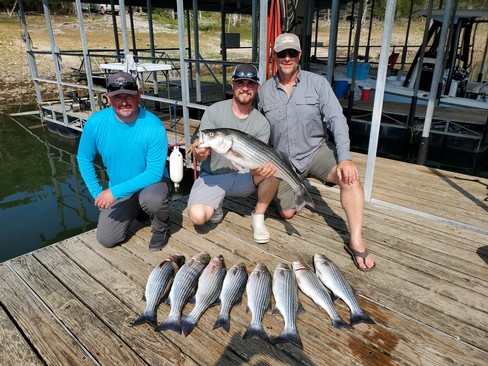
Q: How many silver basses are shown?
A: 9